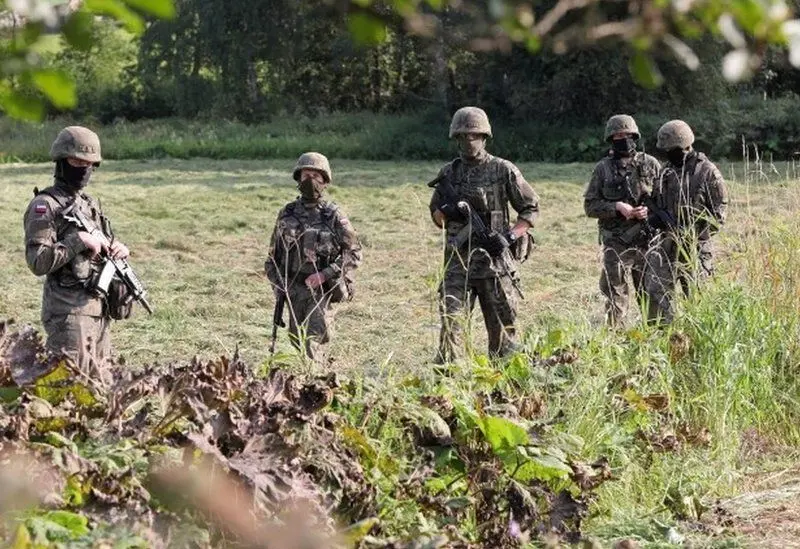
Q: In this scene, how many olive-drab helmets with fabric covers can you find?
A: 5